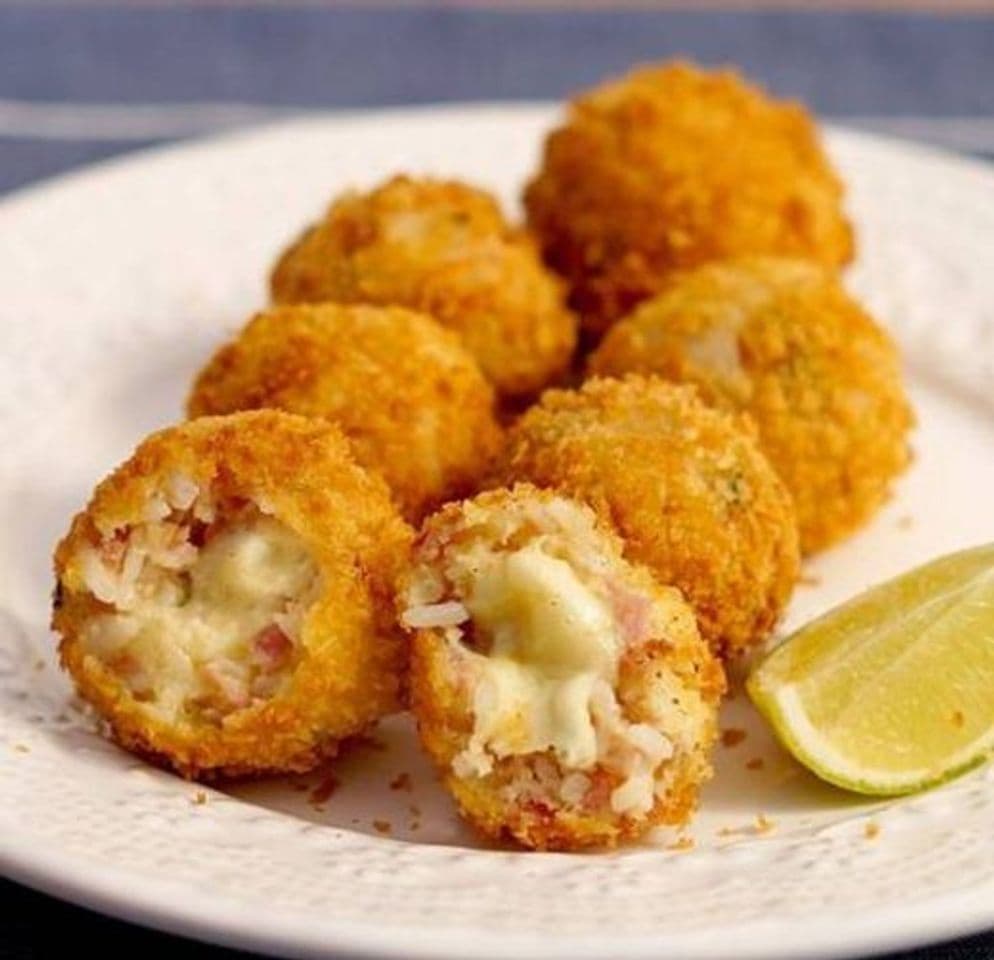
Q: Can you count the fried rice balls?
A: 7